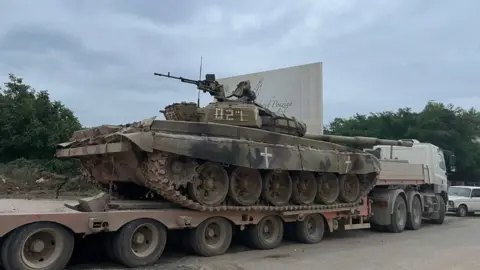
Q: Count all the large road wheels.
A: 6